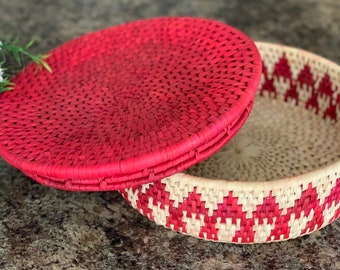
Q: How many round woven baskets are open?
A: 1